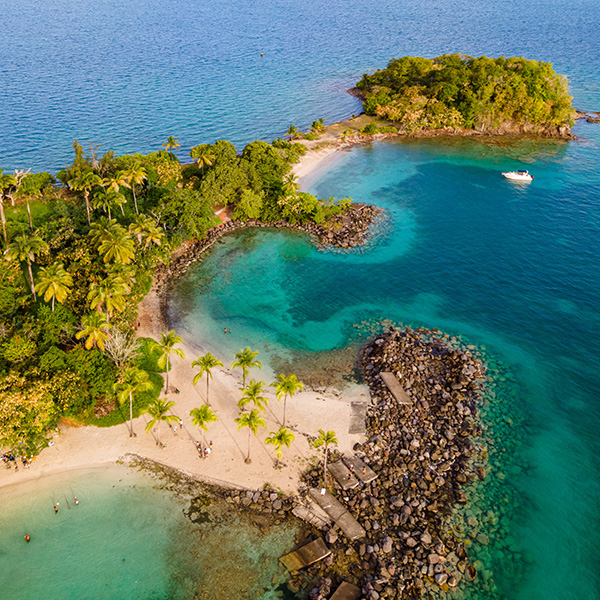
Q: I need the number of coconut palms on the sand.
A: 11